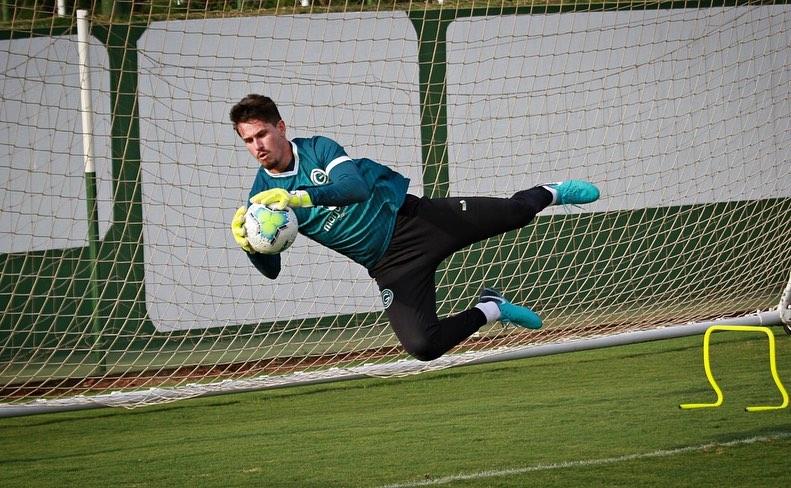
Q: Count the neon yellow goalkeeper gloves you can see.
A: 2